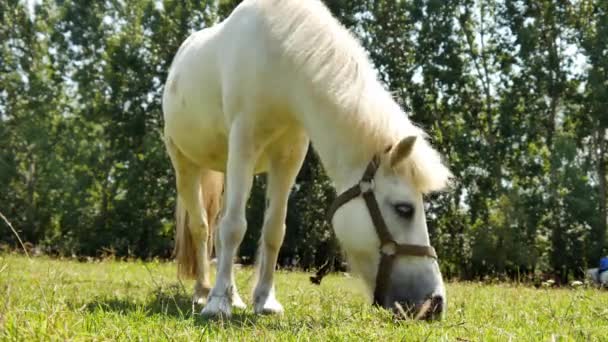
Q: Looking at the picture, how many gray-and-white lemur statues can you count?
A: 0